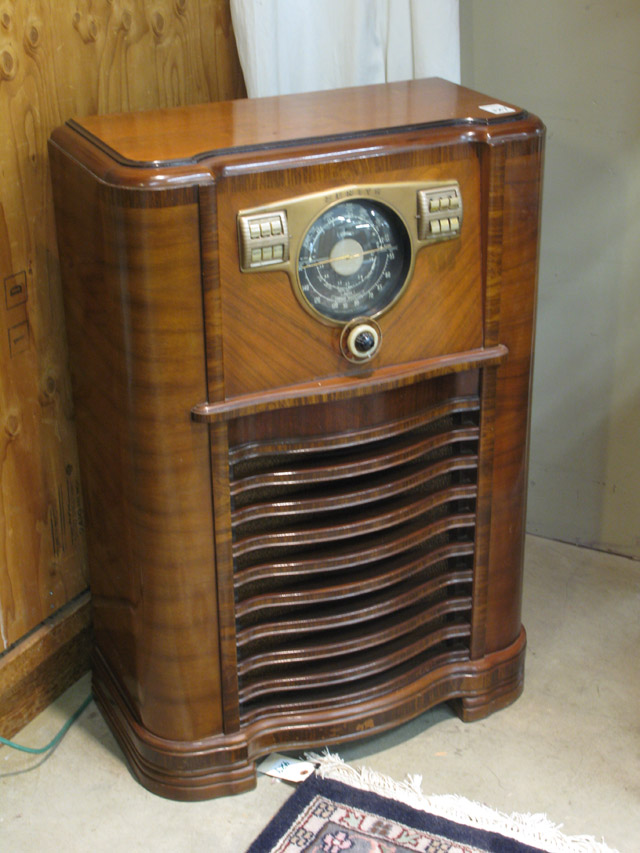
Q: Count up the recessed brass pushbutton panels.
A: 2